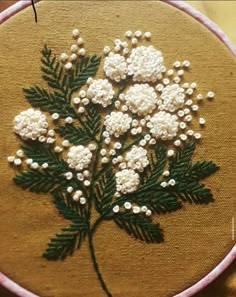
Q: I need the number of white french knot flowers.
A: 11